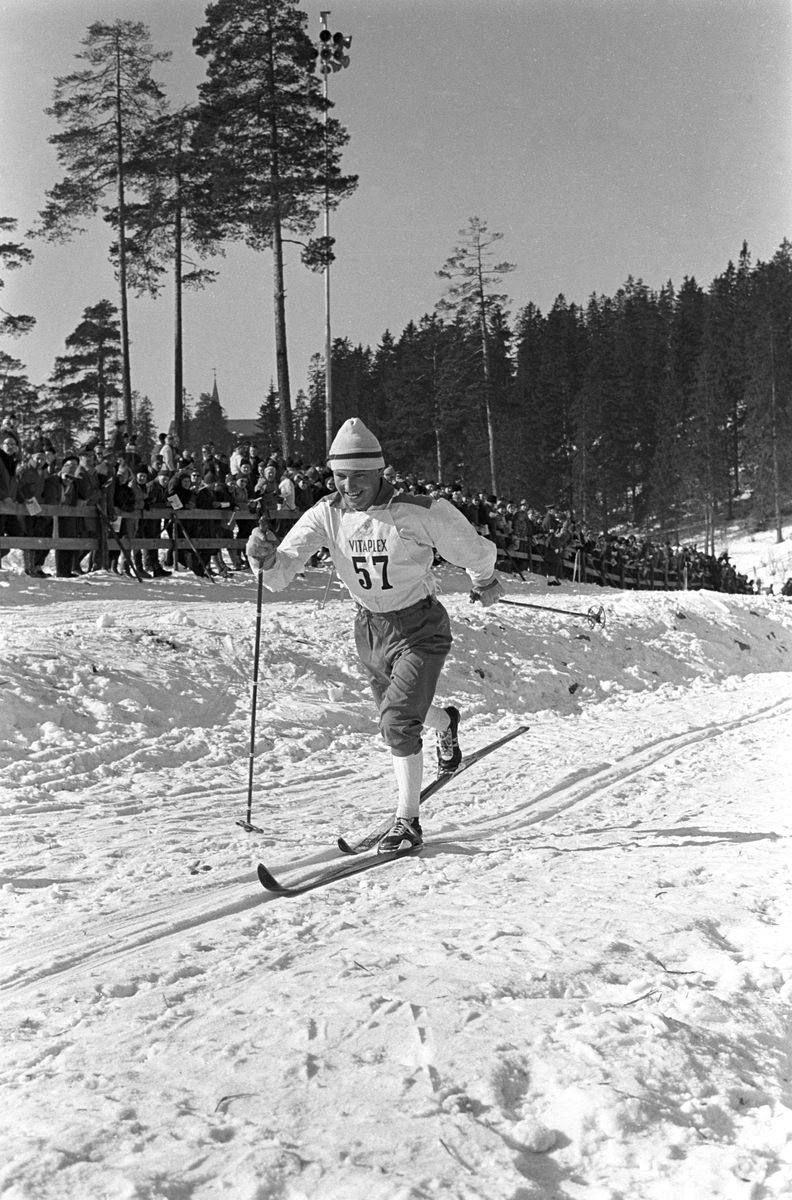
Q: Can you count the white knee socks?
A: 2